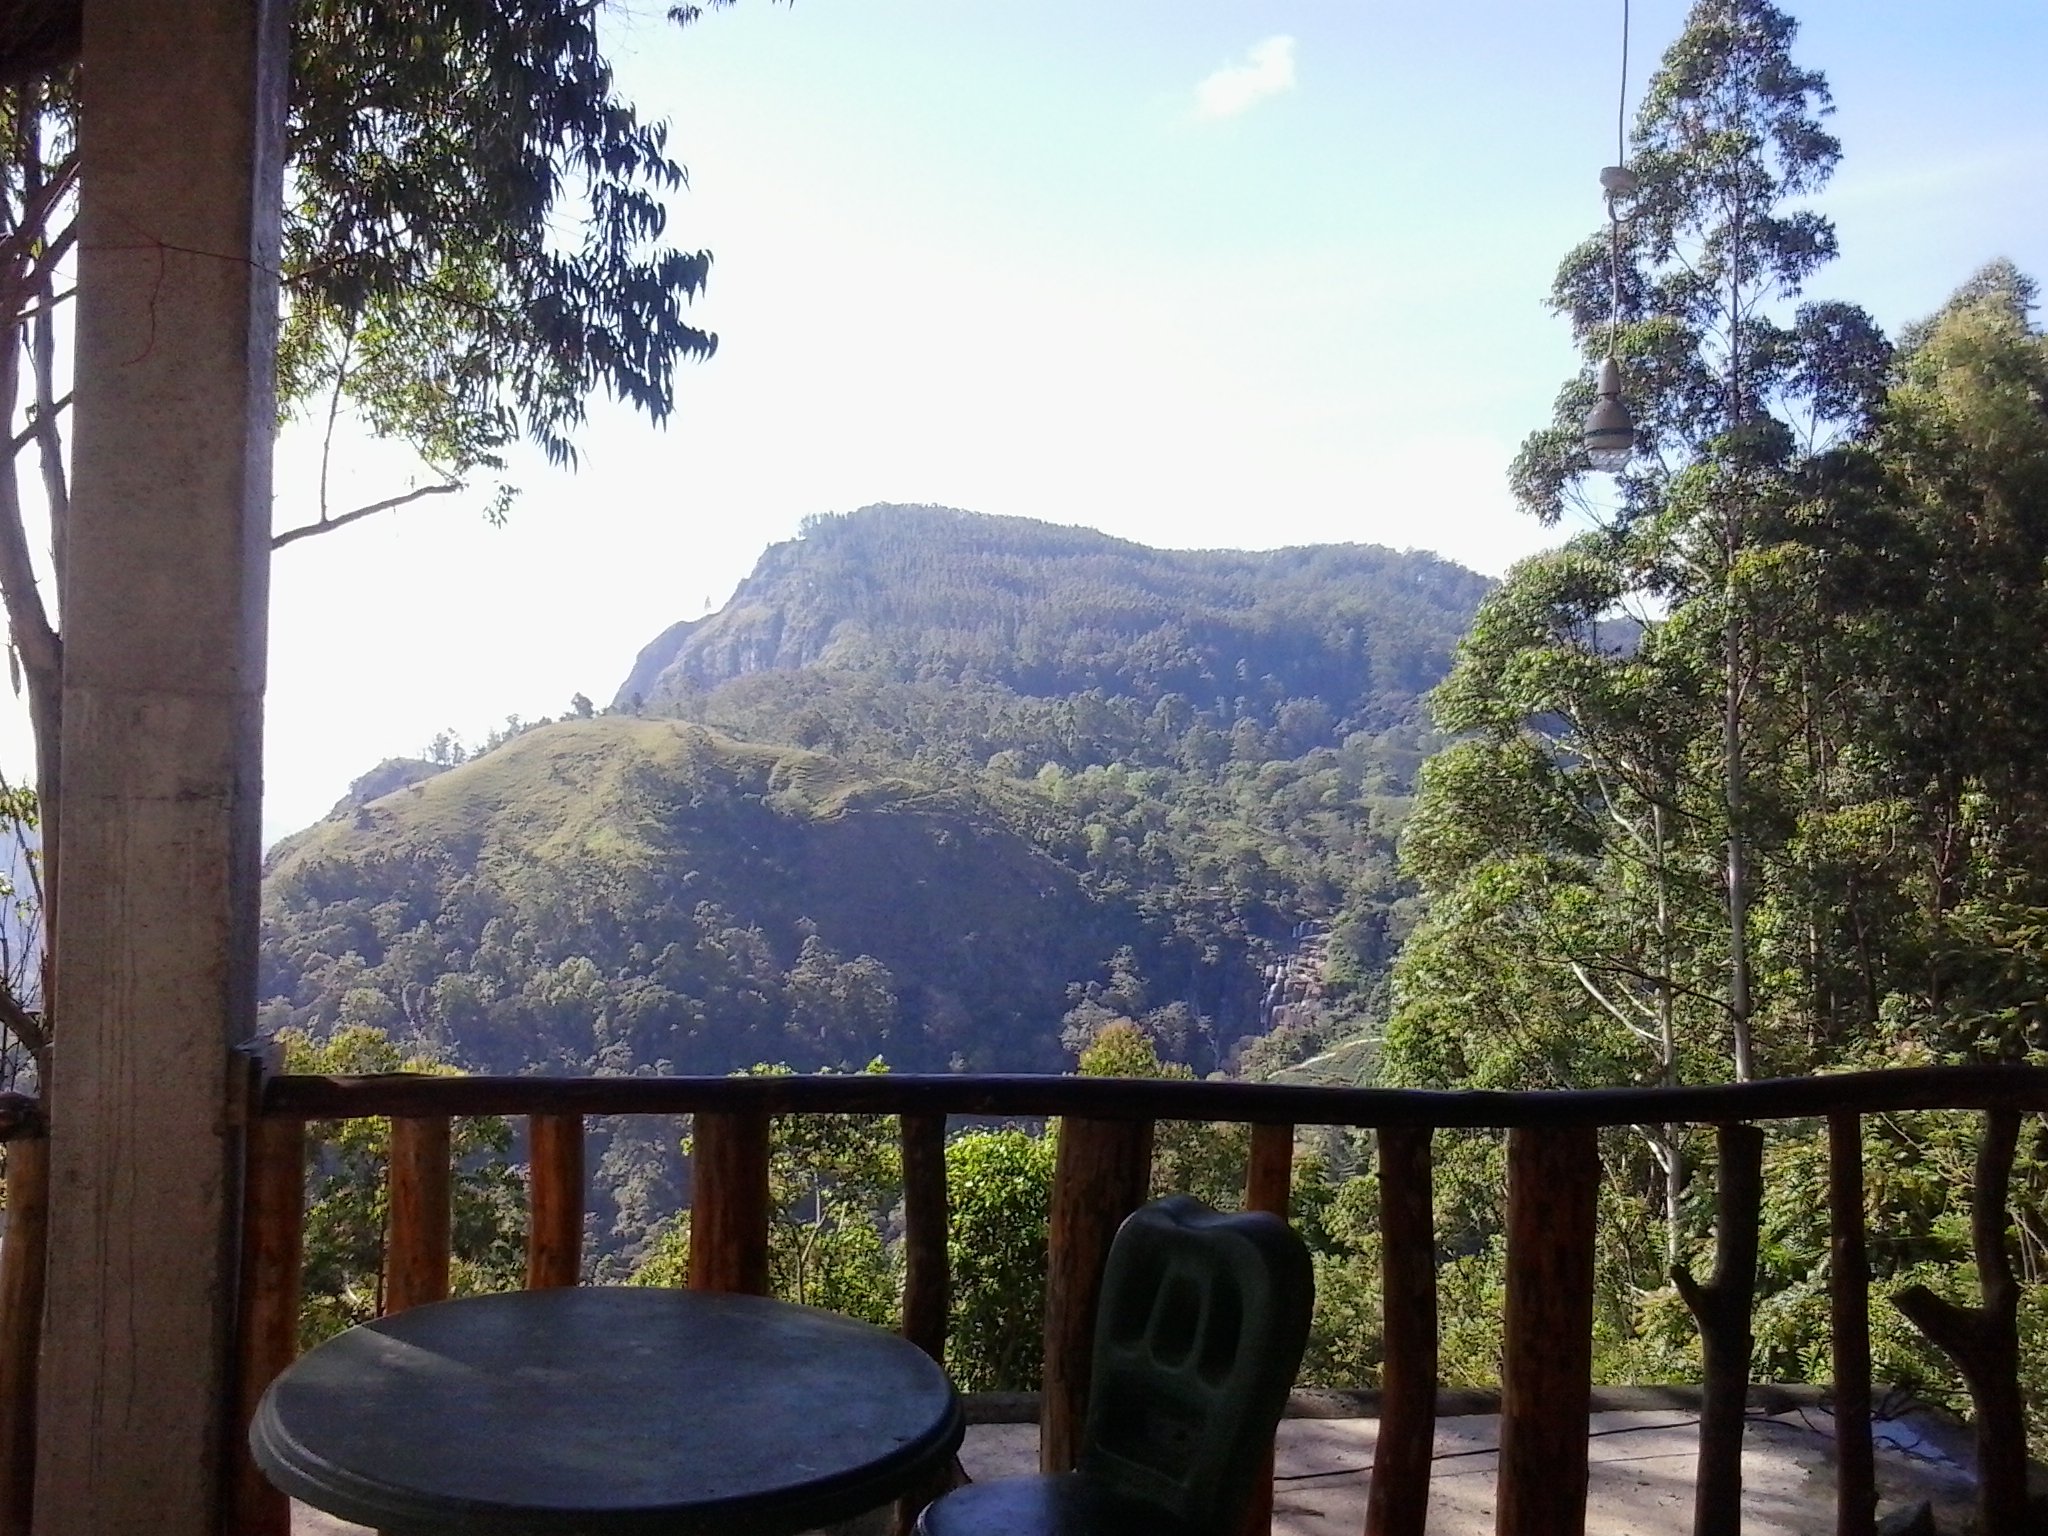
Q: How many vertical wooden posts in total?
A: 13